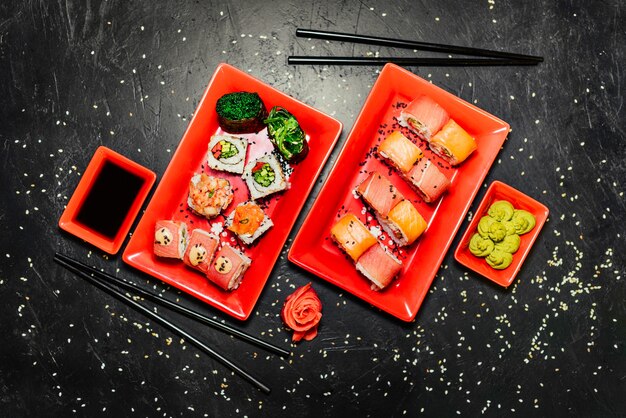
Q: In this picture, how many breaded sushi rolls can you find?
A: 0